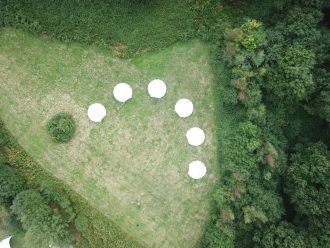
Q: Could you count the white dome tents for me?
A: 6